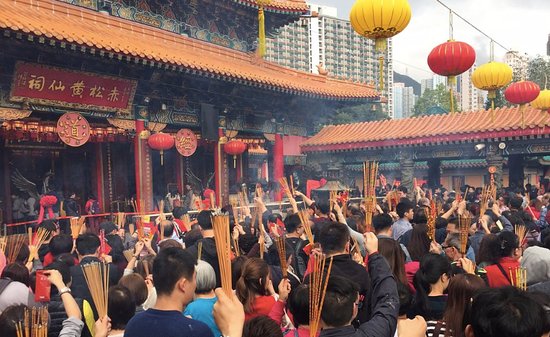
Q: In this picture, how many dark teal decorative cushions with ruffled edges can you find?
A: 0